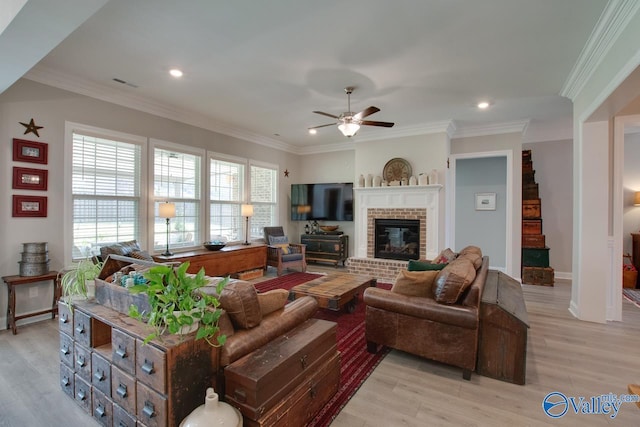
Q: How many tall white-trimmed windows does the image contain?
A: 4